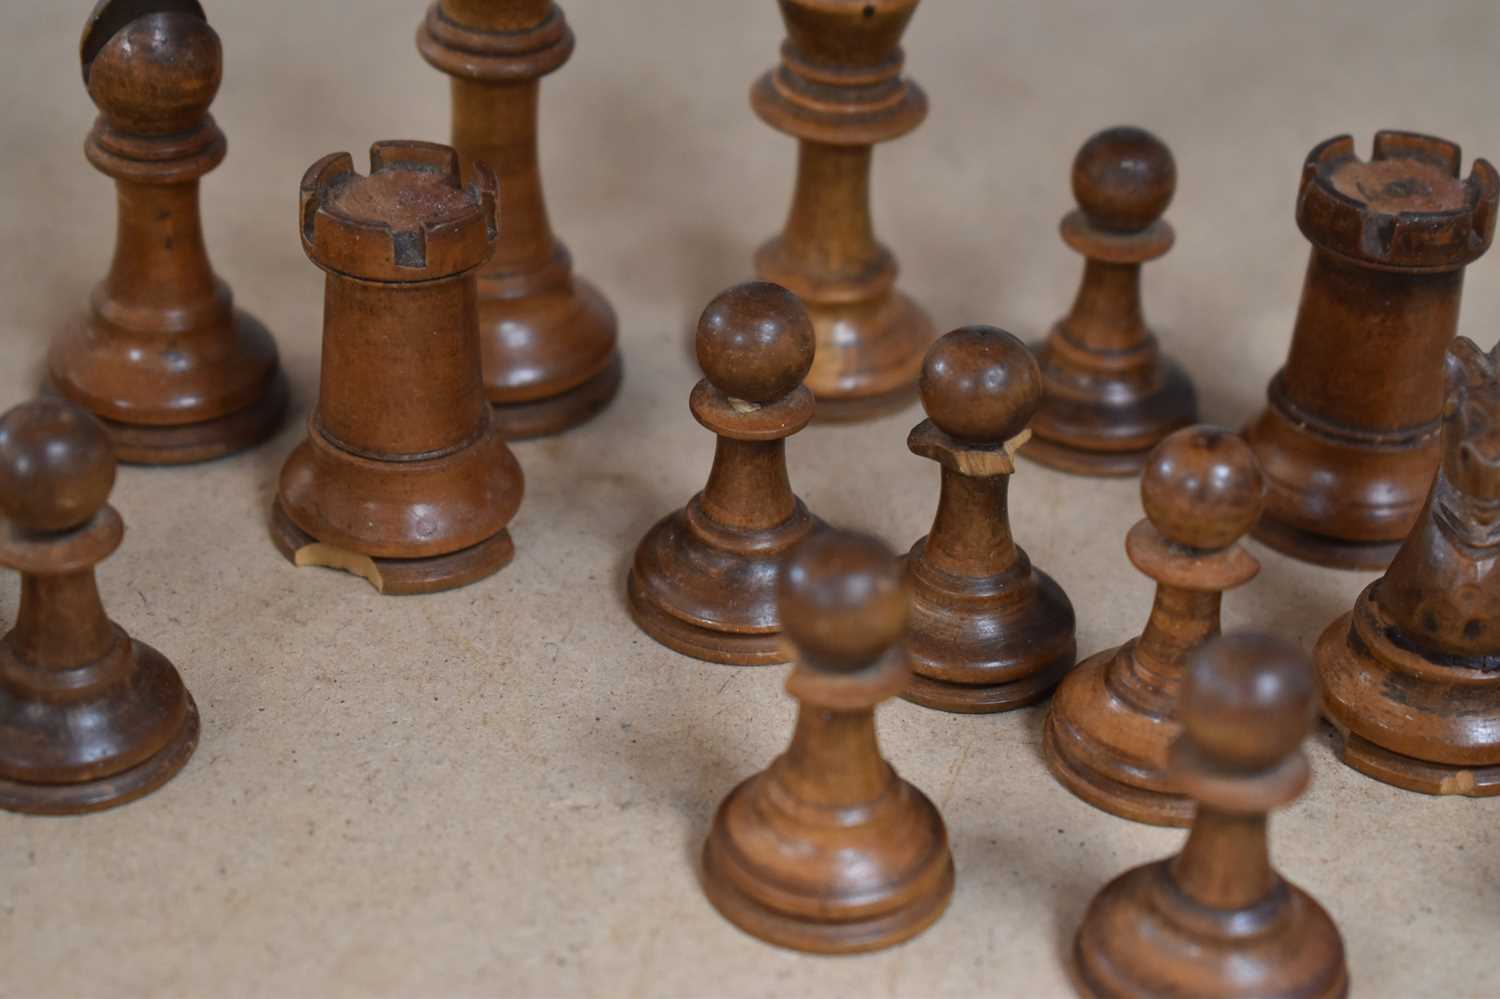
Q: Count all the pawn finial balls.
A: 7